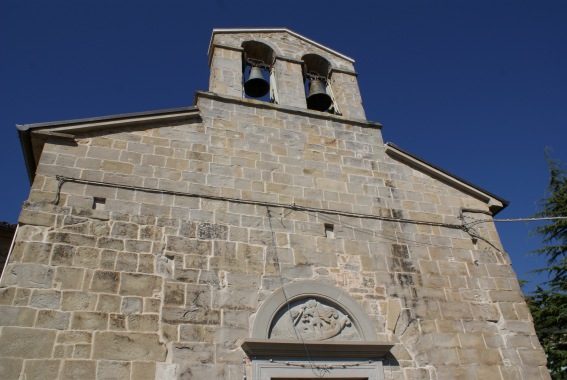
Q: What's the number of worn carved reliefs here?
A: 1